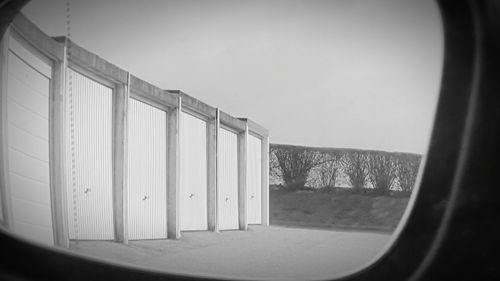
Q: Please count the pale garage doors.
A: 6